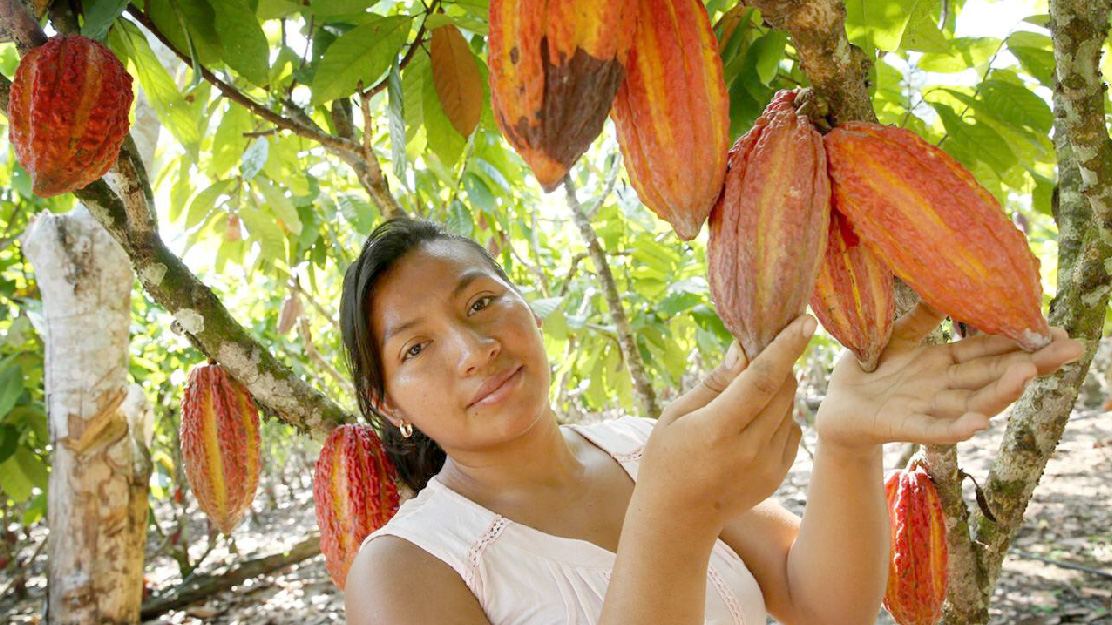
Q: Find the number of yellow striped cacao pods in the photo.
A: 9